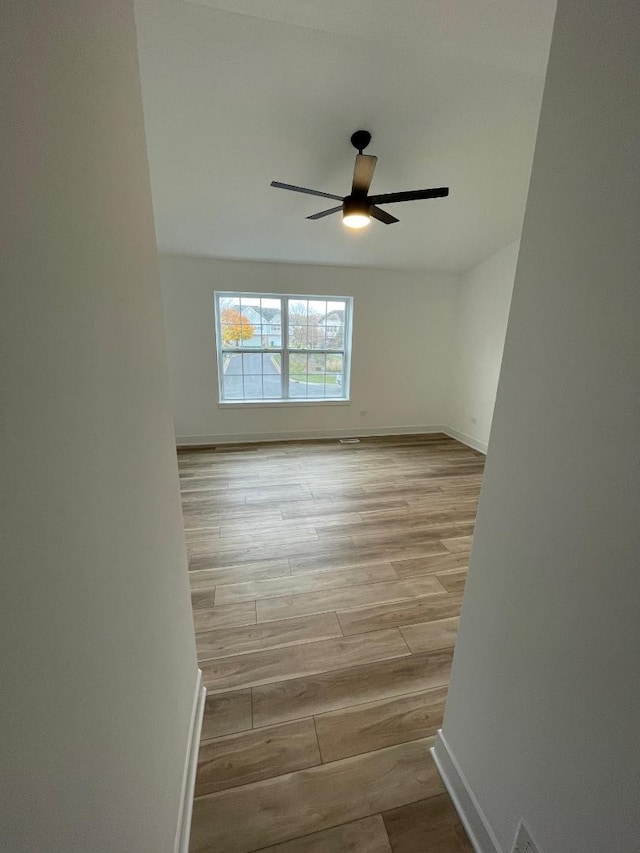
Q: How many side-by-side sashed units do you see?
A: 2